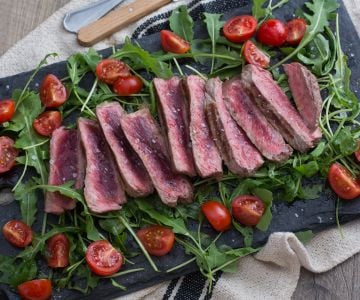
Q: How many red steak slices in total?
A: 10